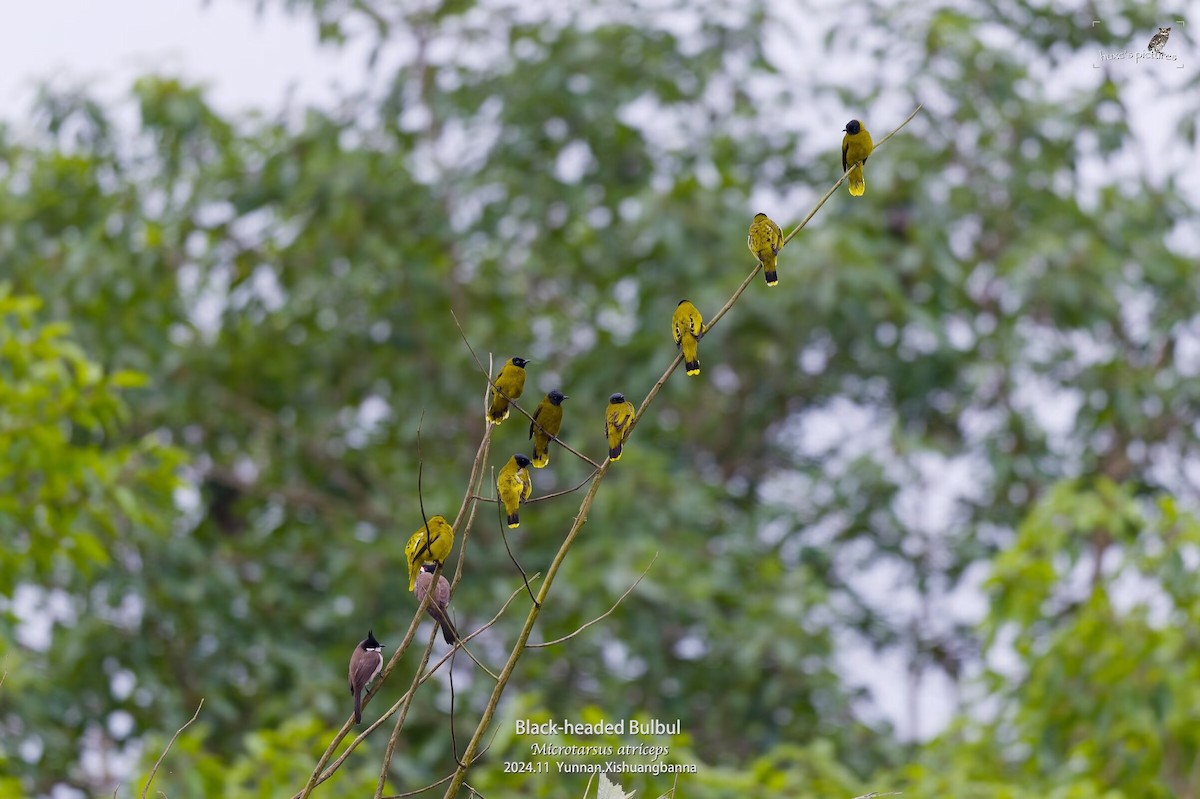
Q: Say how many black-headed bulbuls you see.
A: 8